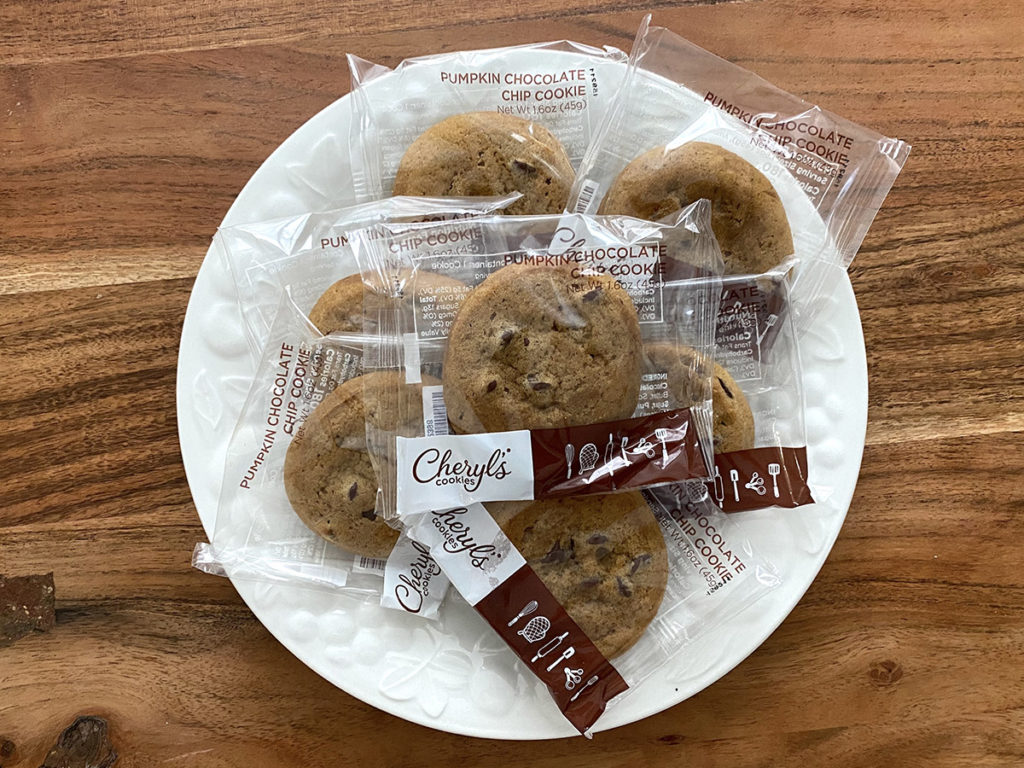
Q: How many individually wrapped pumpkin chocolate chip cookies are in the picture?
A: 7